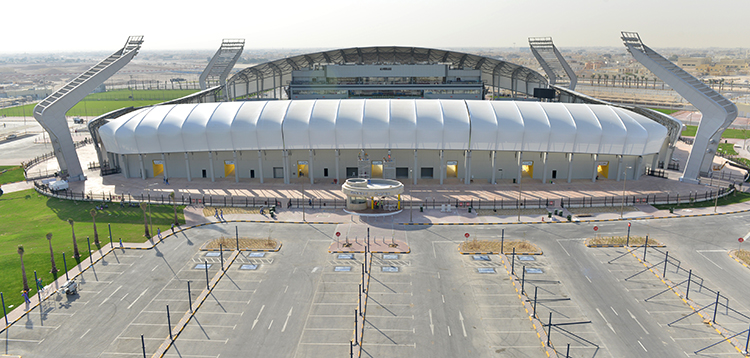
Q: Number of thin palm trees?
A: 6